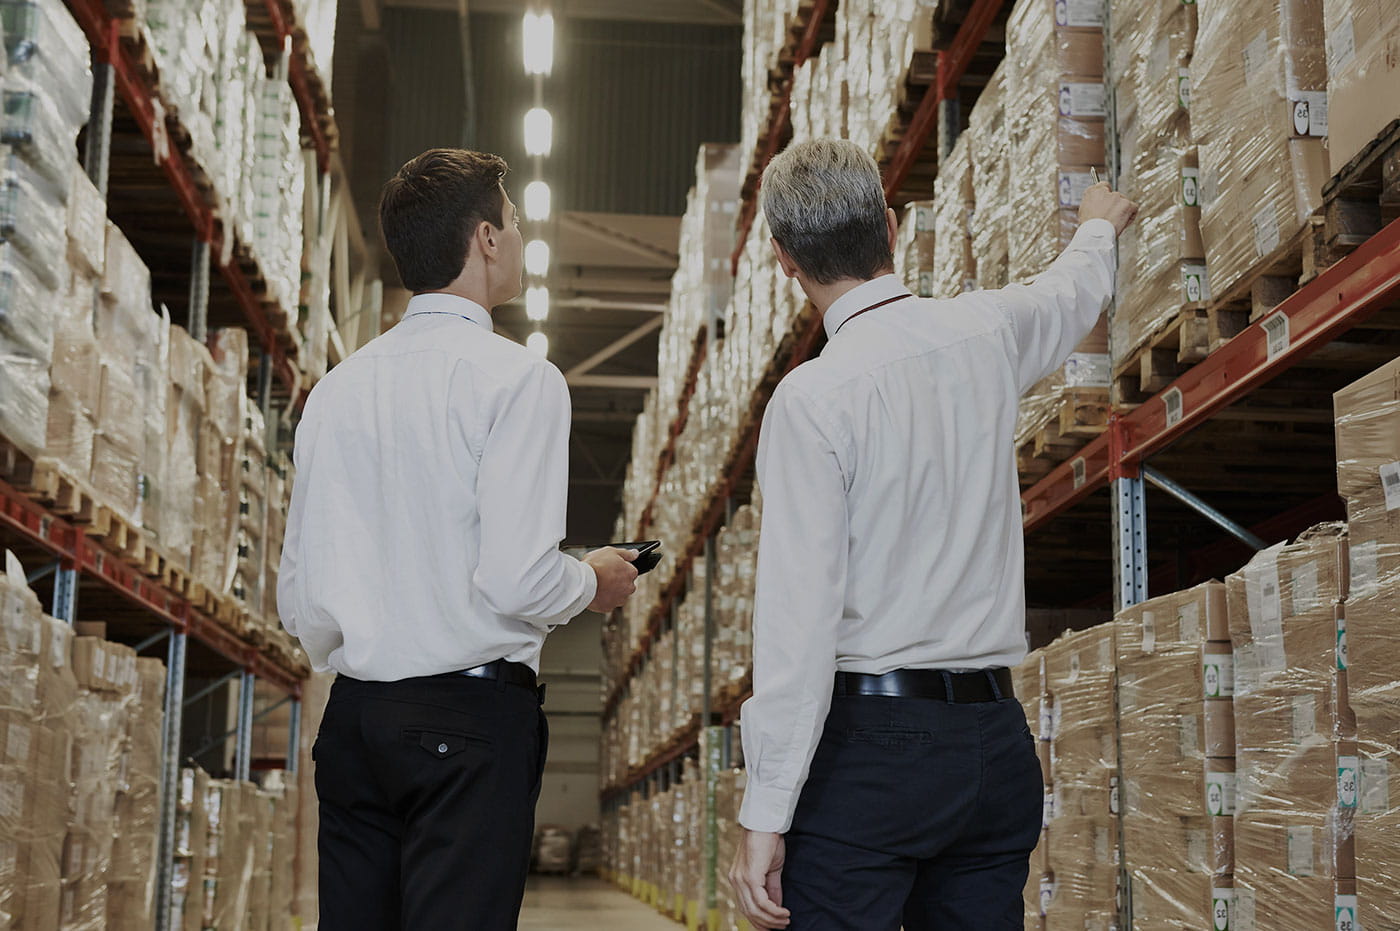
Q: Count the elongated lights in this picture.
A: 6